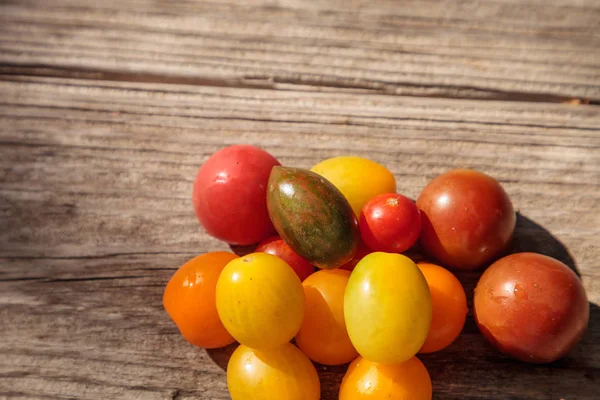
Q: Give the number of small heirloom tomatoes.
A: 15